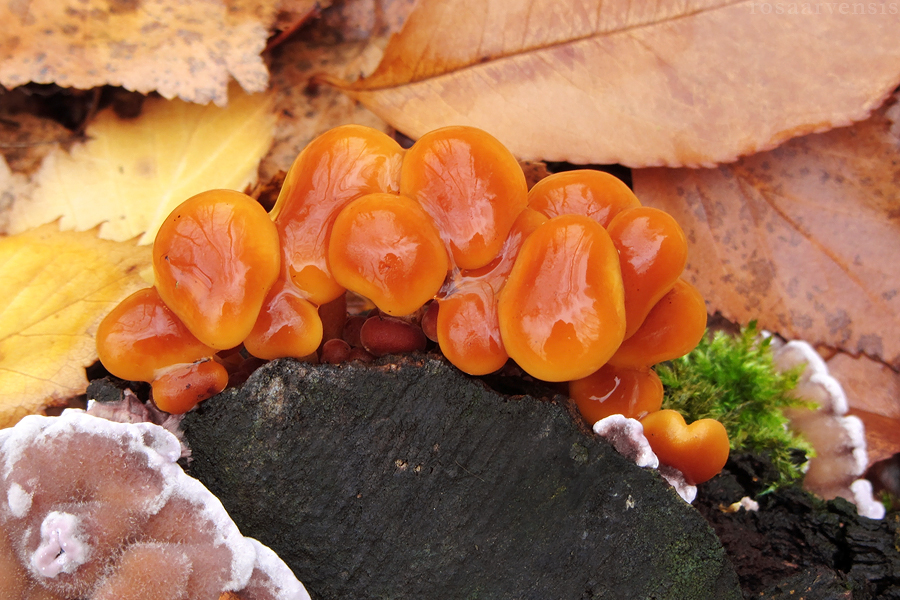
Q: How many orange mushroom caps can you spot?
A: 15